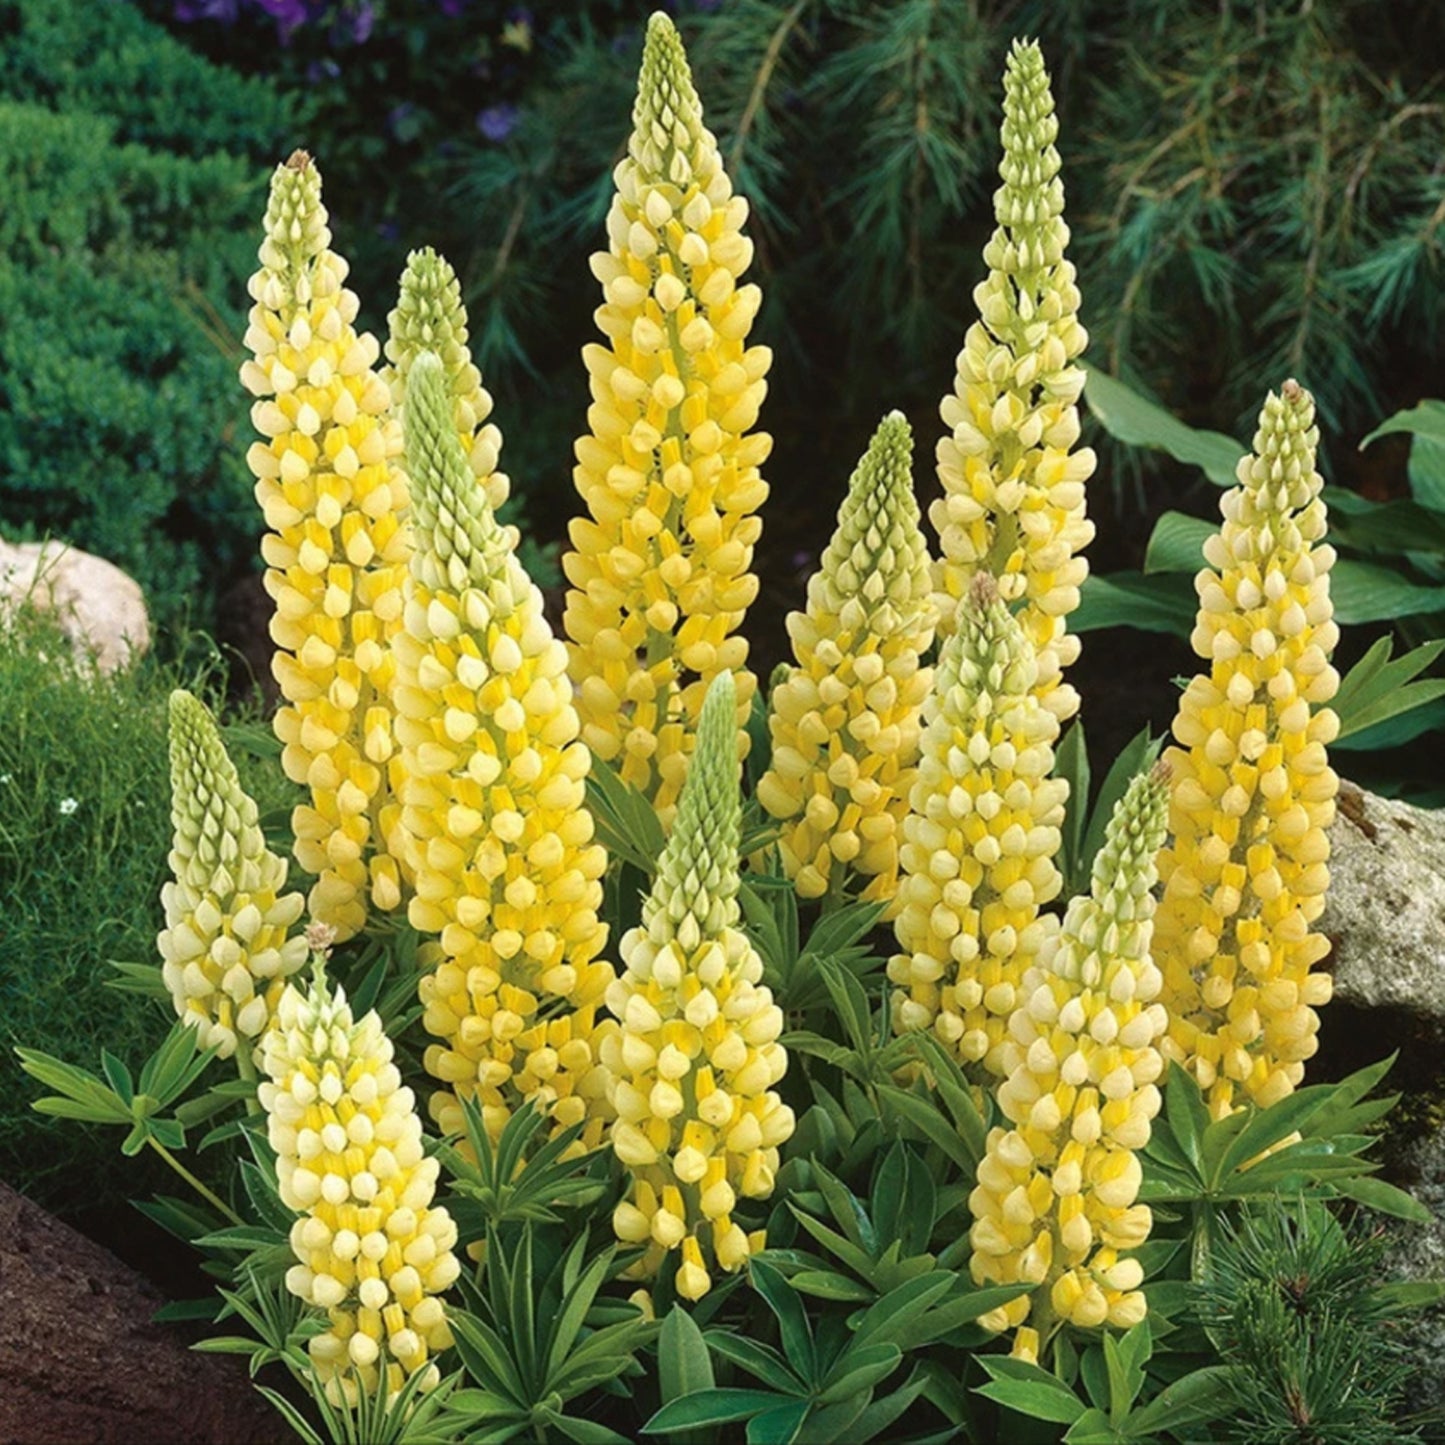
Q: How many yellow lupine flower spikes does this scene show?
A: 12